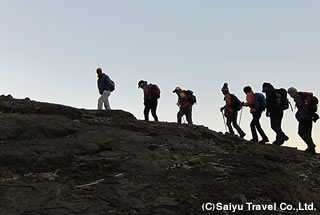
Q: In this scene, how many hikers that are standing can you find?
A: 7